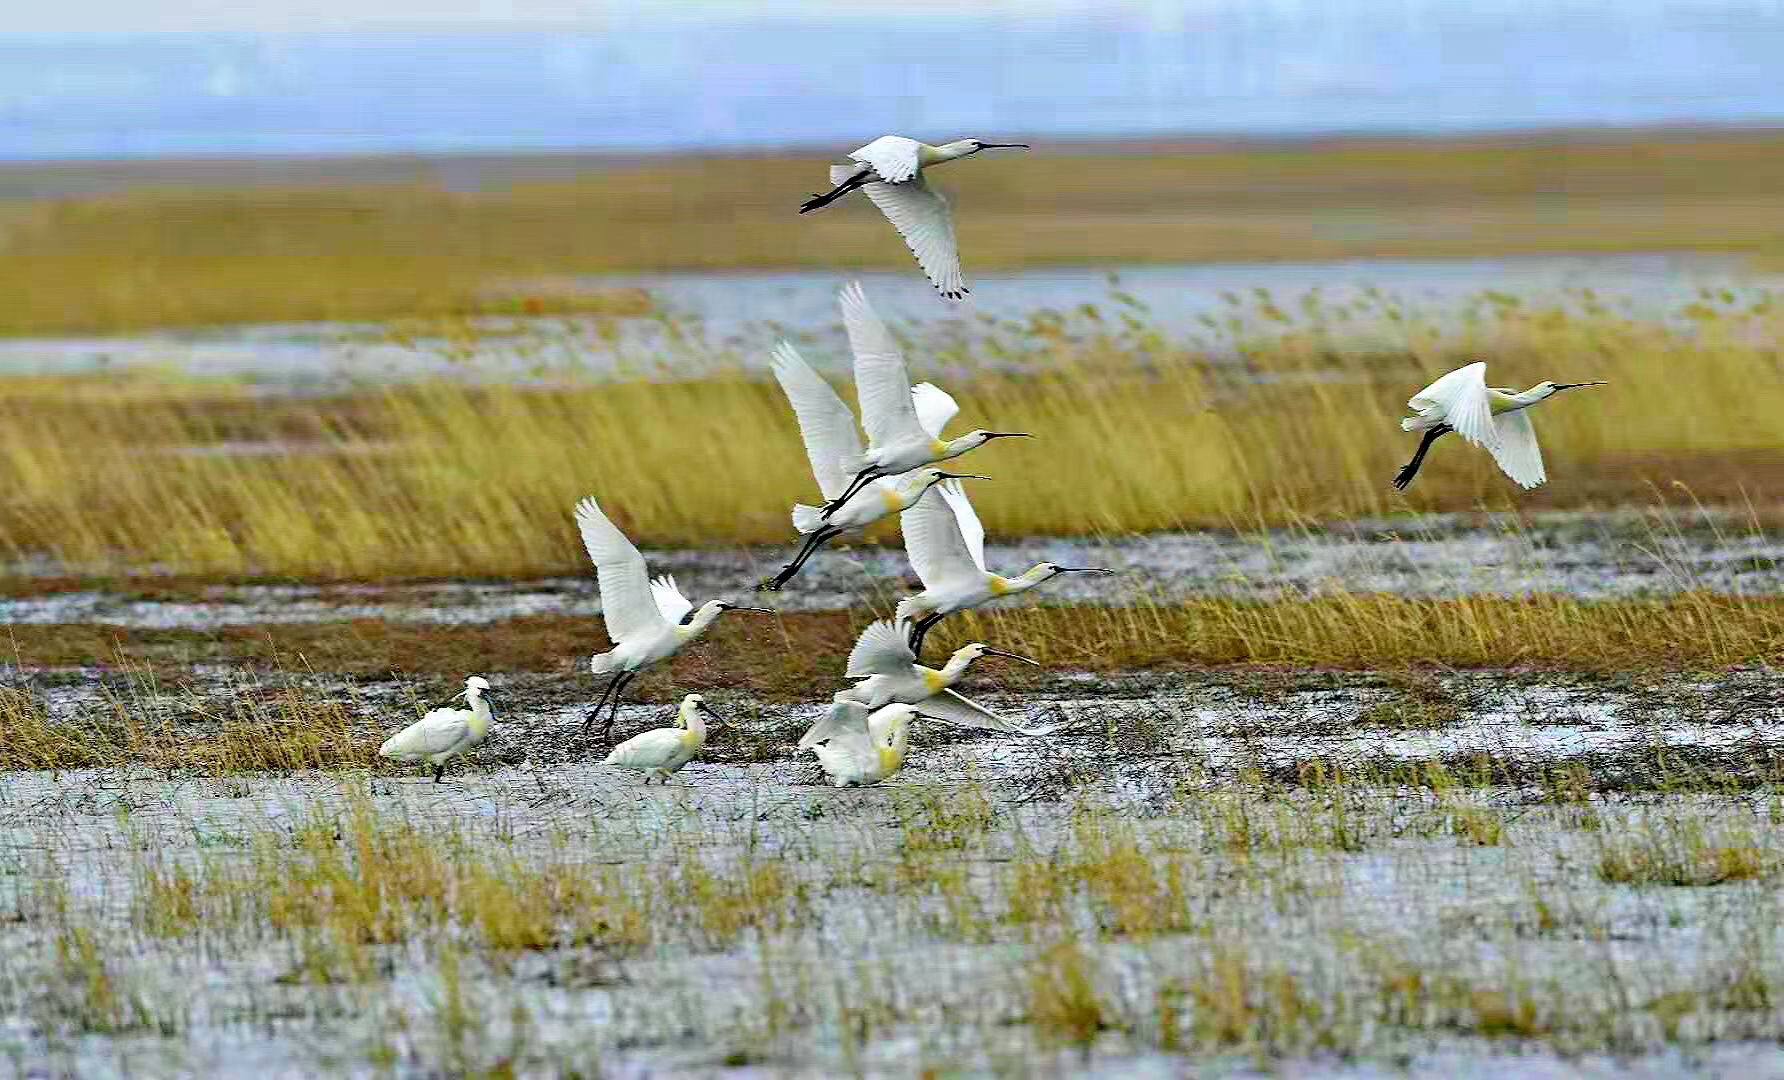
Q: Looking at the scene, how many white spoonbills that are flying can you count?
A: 7